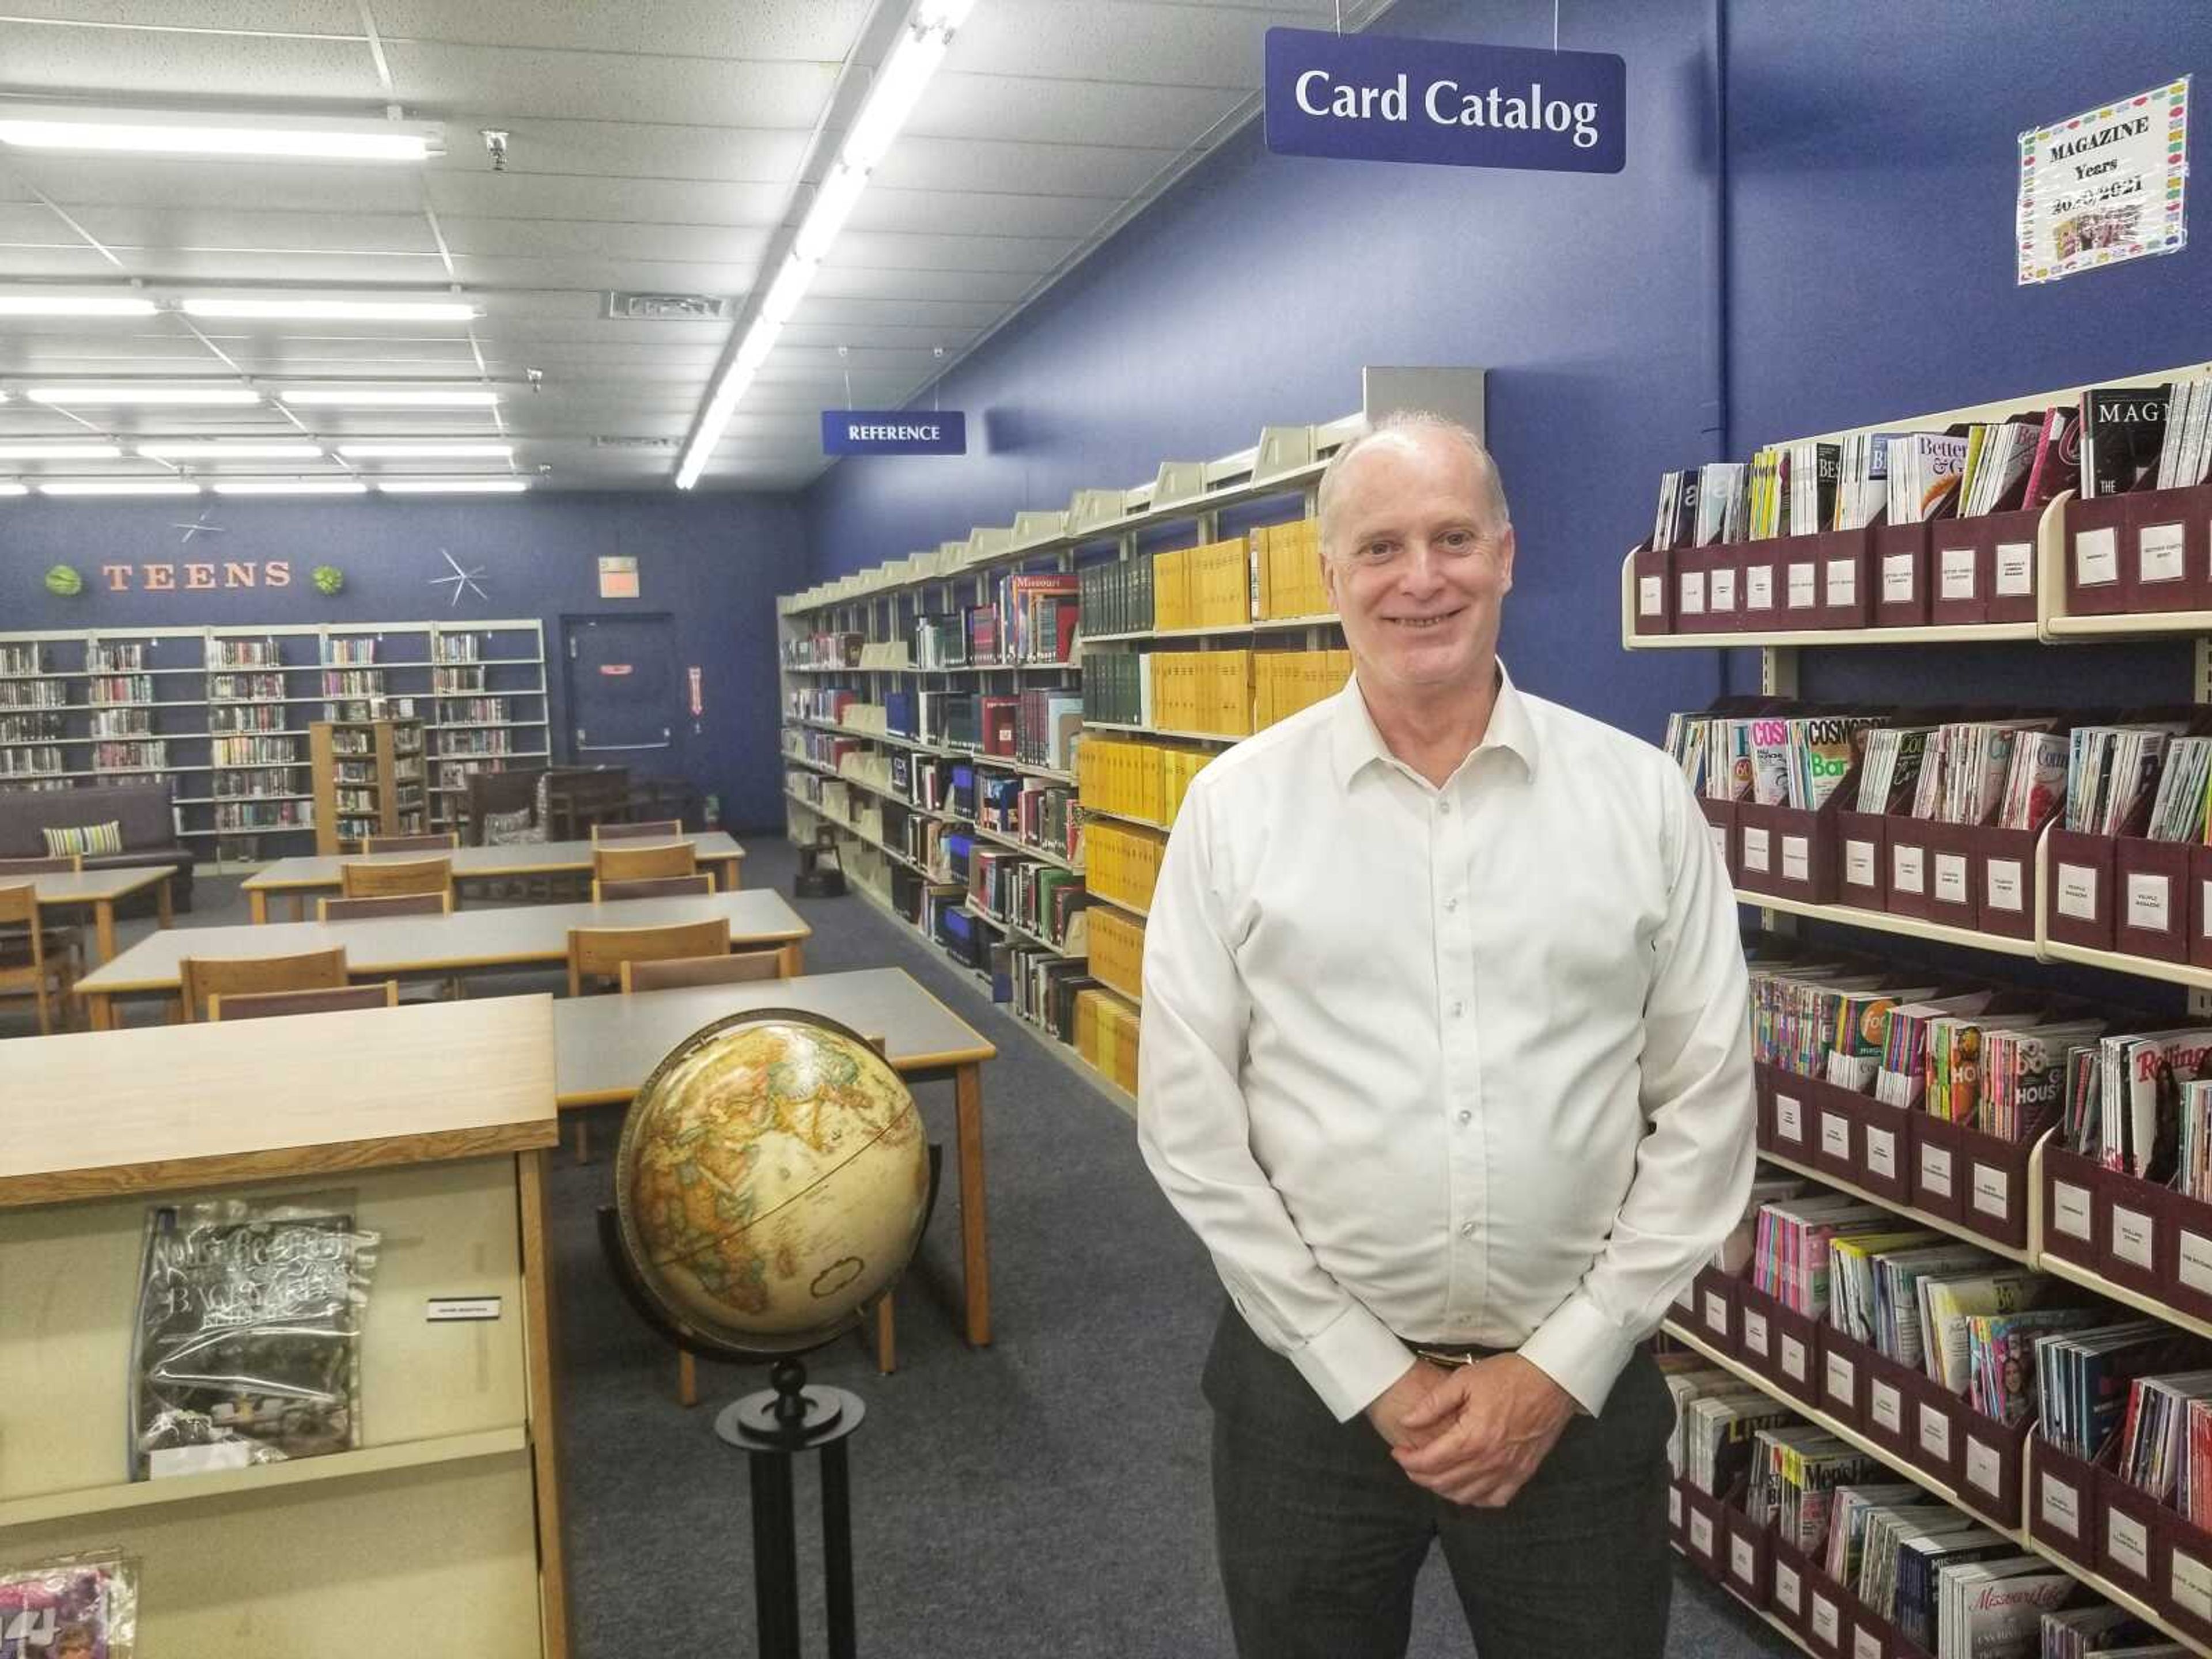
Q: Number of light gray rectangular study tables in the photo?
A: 4